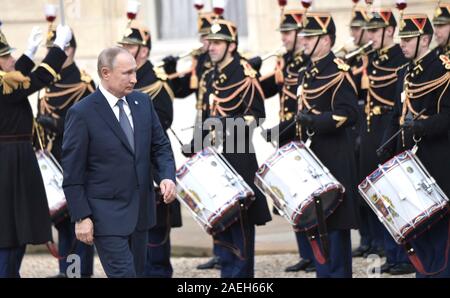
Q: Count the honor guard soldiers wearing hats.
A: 11